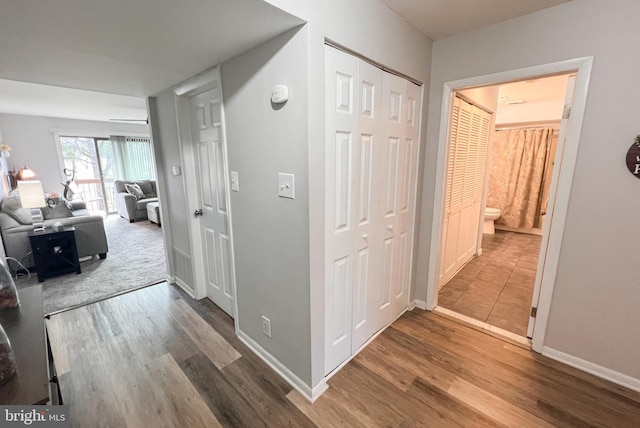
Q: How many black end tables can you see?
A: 1